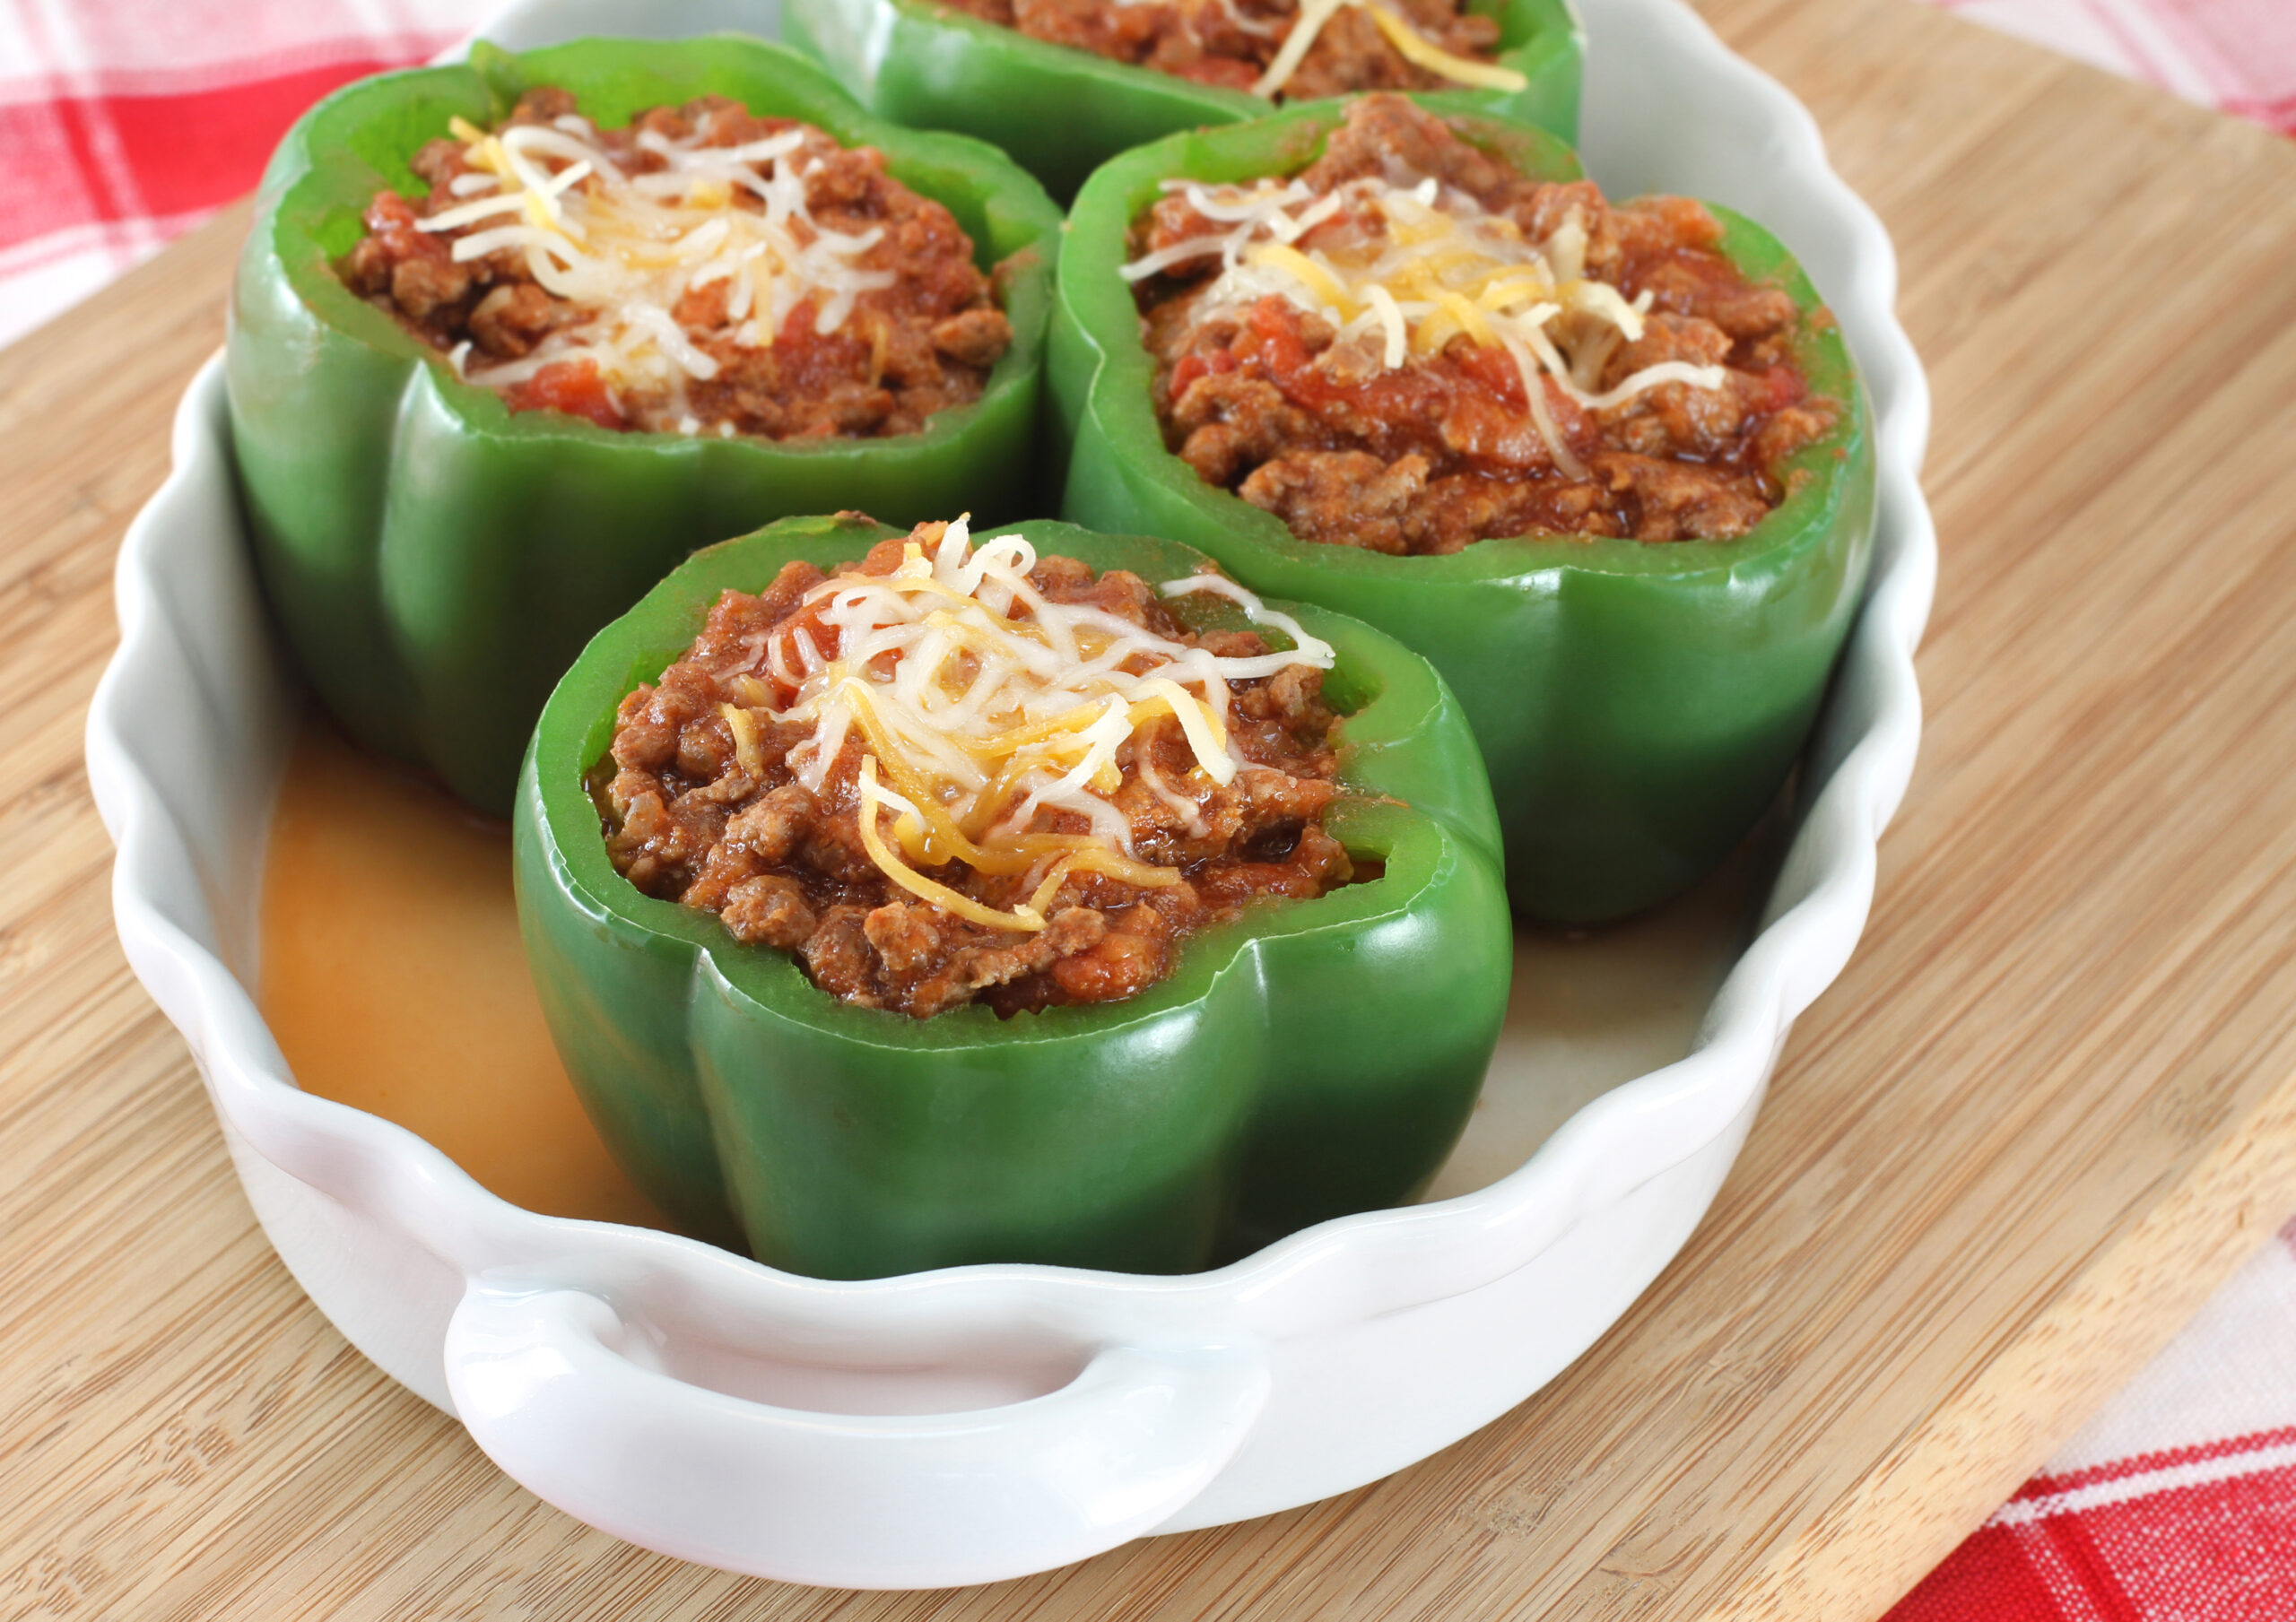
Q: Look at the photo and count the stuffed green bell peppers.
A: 4